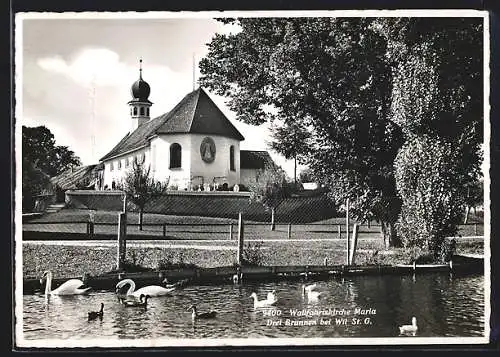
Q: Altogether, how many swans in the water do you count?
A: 2